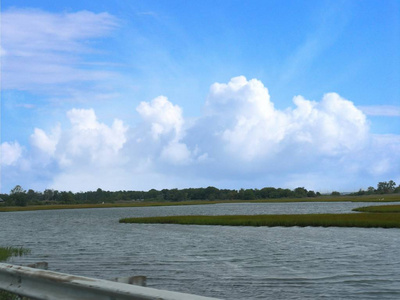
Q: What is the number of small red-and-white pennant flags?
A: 0